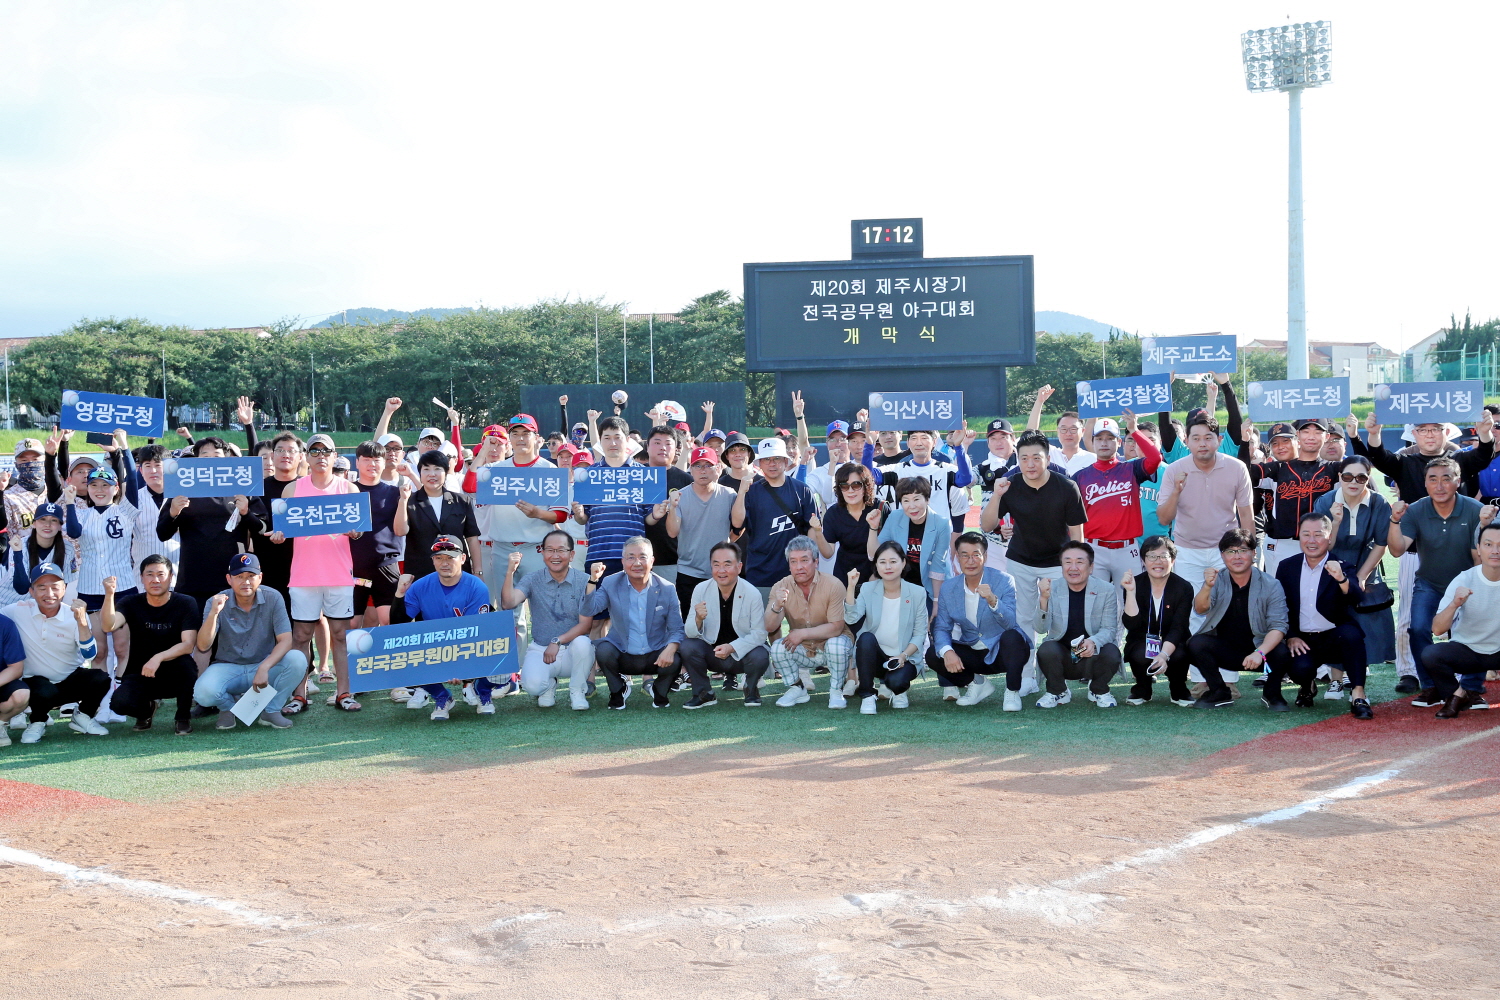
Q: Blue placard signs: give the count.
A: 11